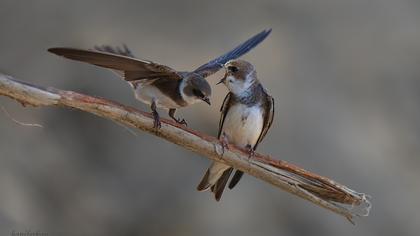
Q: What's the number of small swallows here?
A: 2